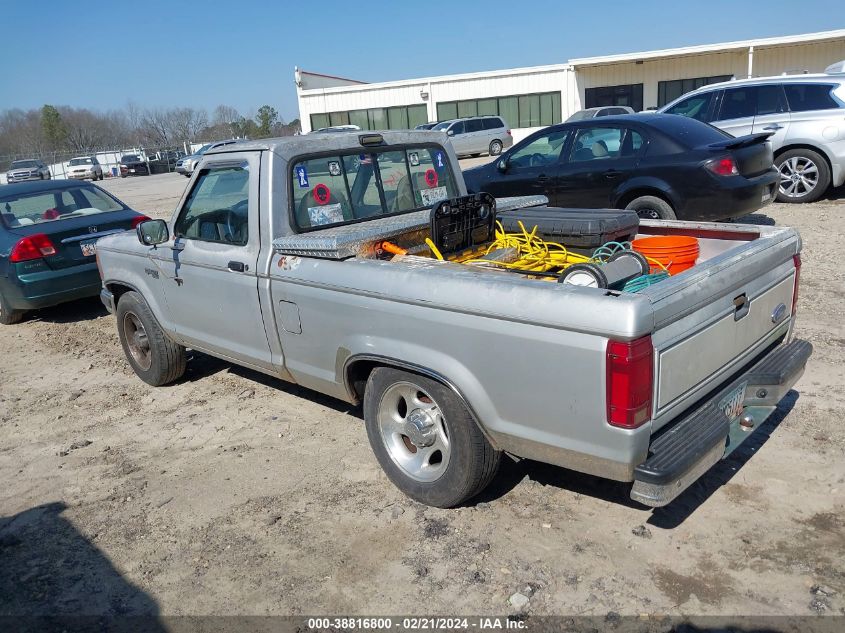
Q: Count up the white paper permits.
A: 2